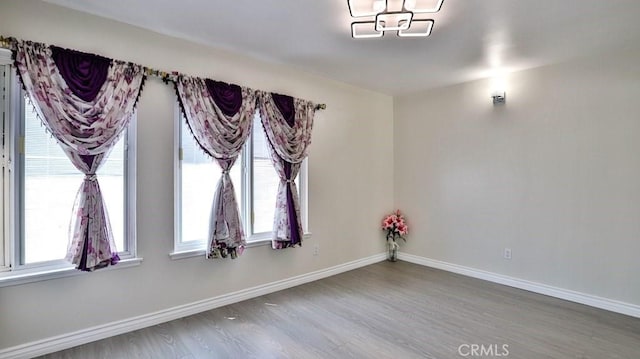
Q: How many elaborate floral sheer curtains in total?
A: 3